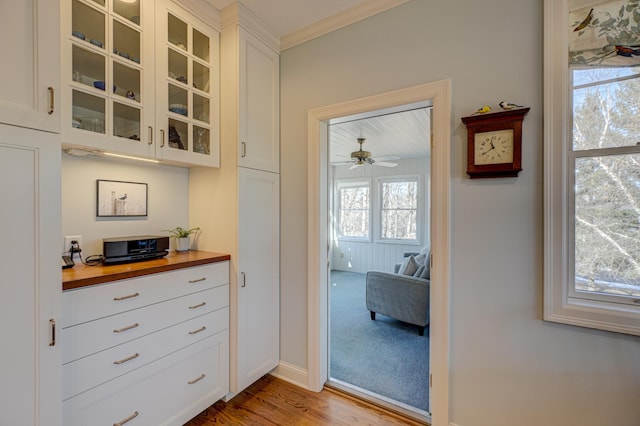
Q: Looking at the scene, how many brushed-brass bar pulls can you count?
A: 14